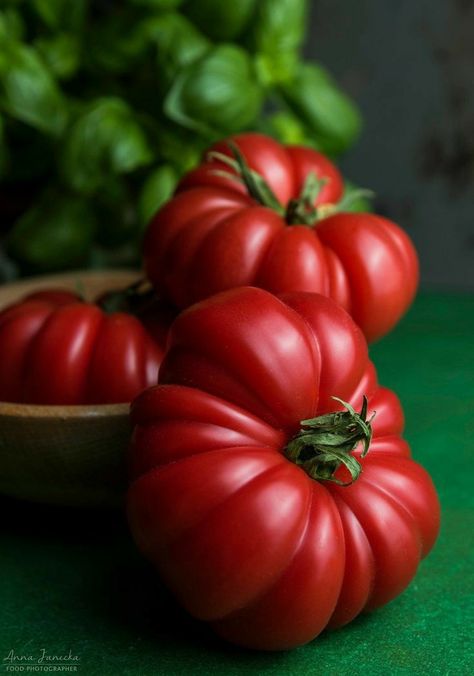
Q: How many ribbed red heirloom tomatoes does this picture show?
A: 3